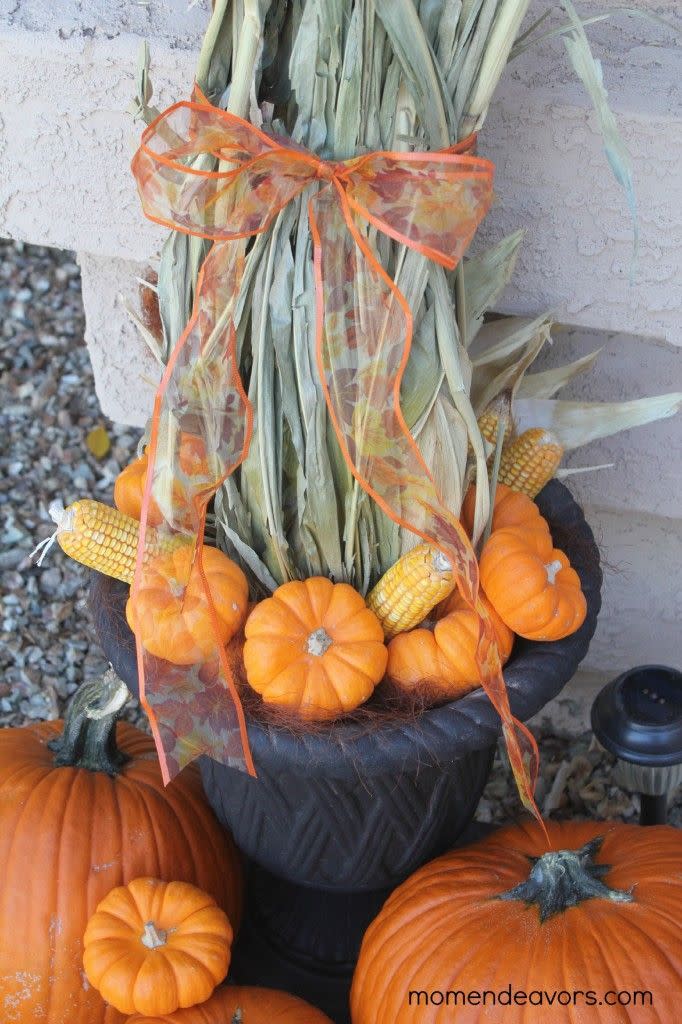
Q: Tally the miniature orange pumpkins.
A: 7